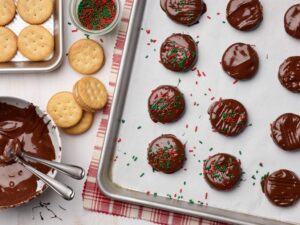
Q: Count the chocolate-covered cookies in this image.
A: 12